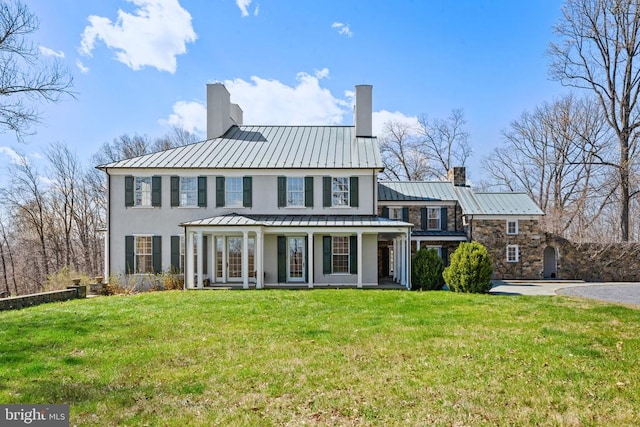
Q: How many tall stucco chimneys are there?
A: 2